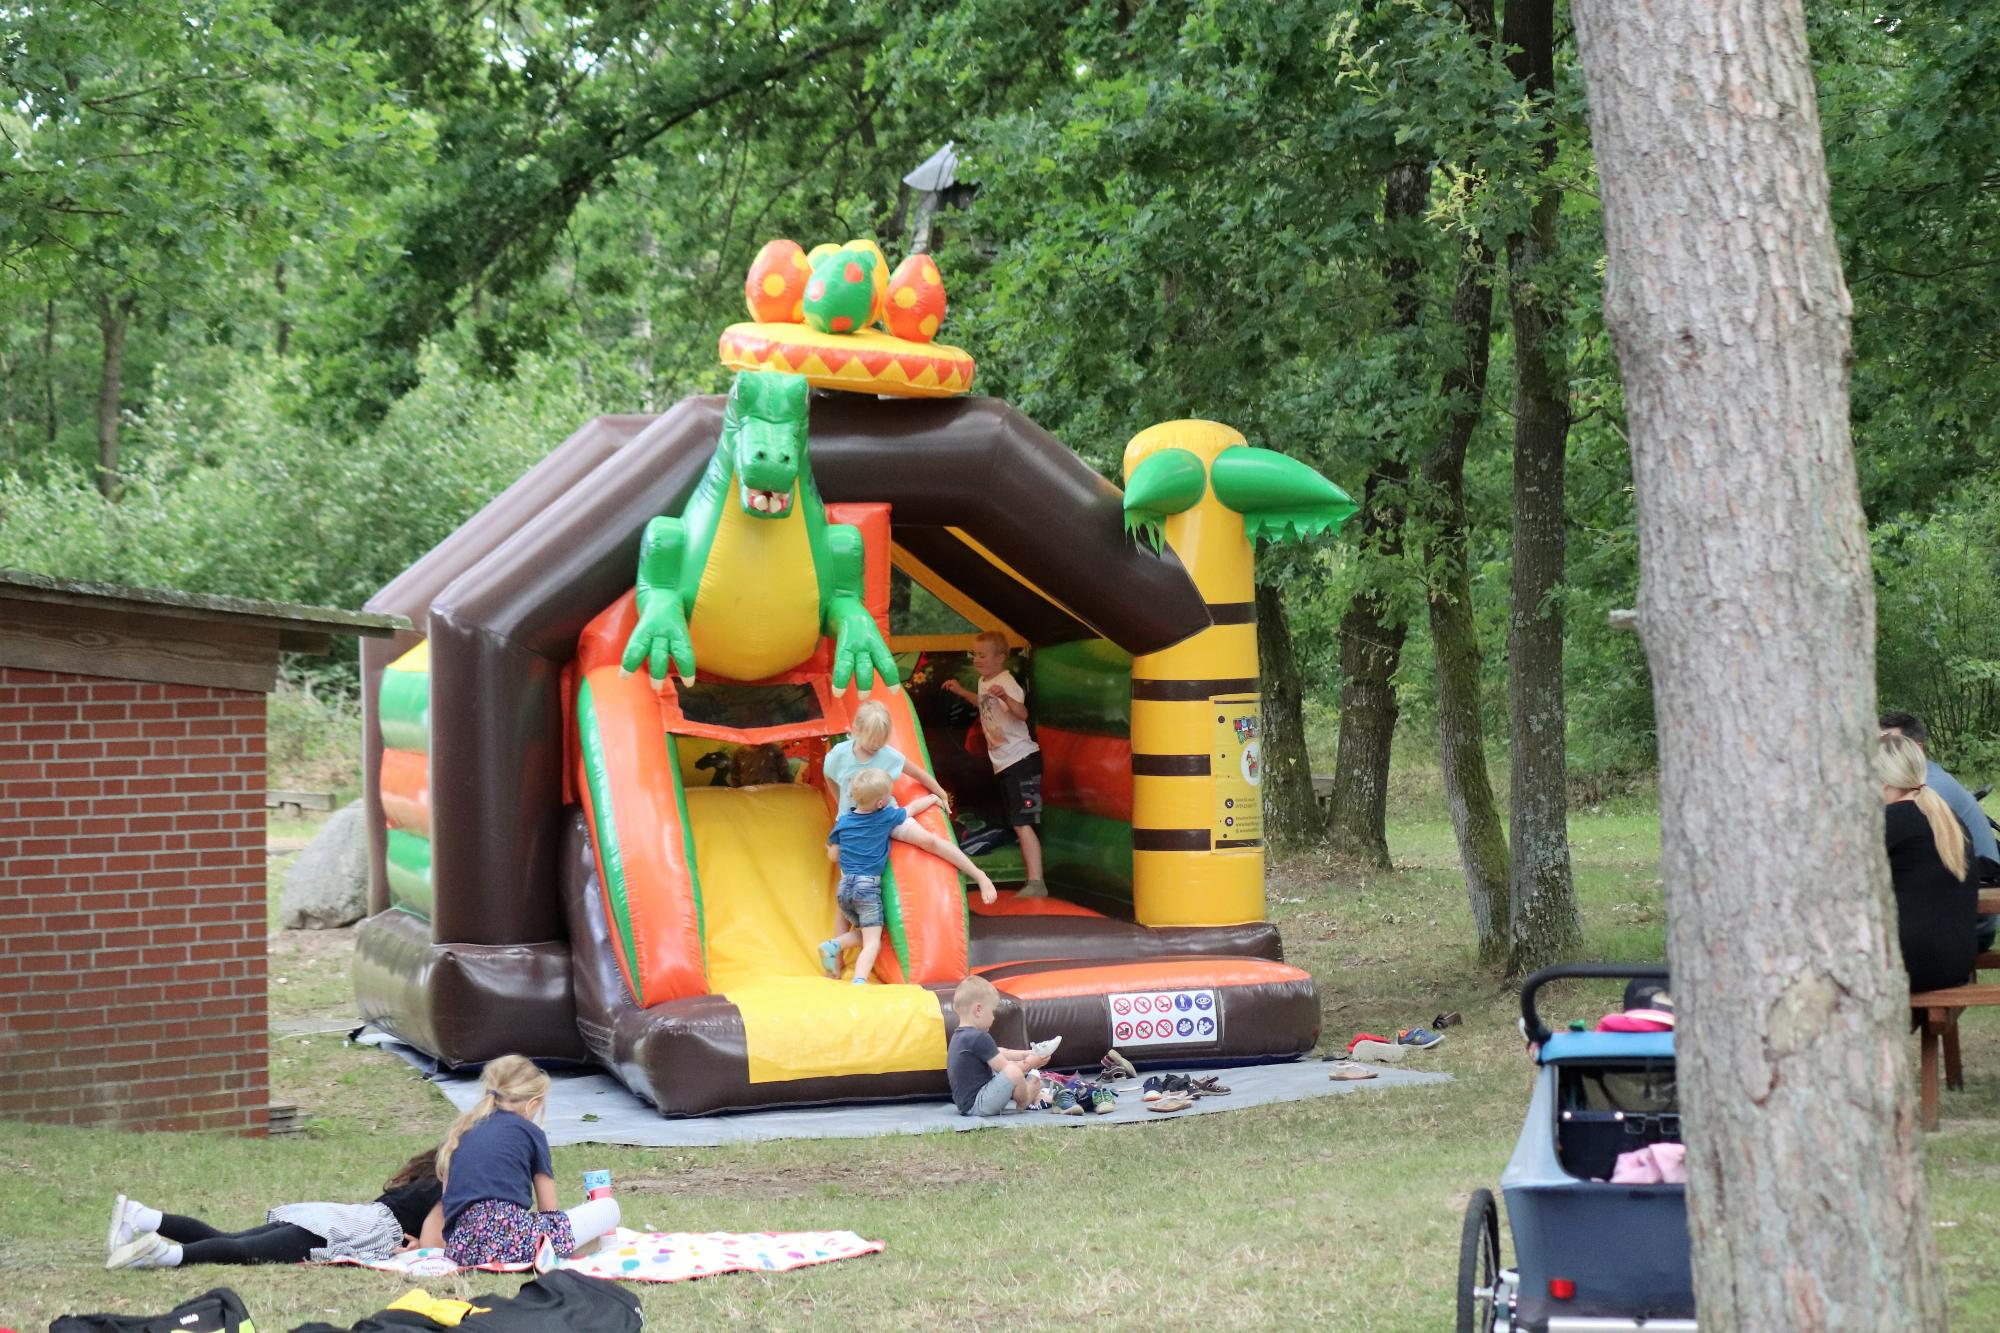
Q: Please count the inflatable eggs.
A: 5